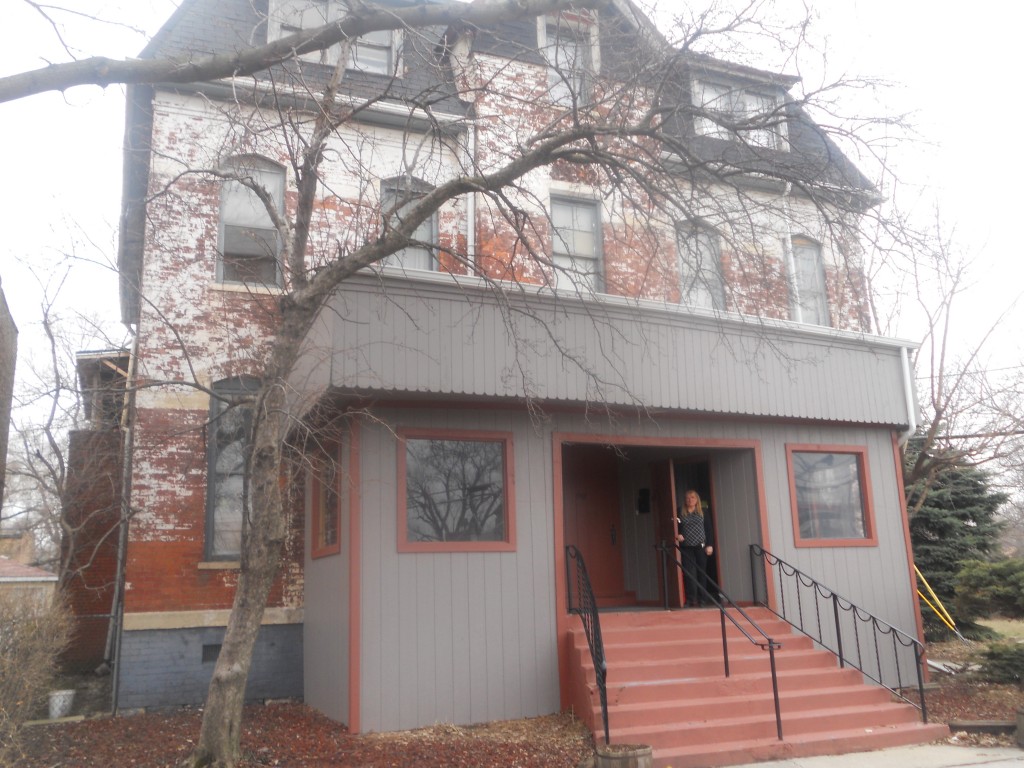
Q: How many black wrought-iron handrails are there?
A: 3